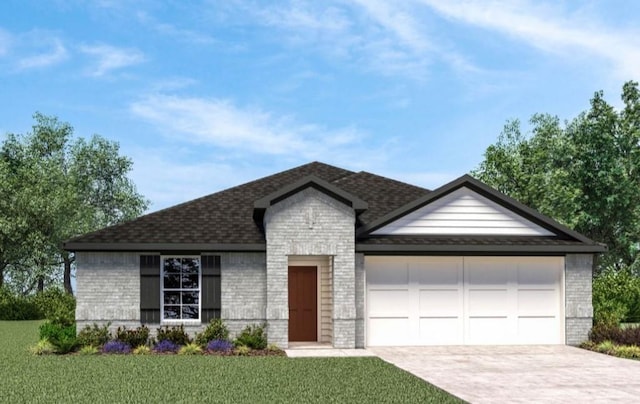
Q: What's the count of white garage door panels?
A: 12